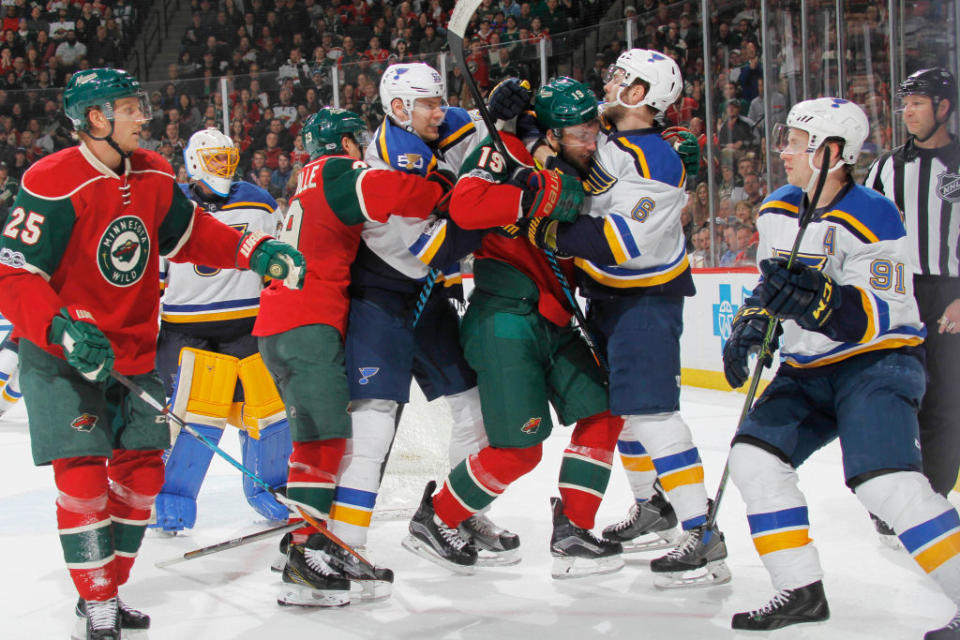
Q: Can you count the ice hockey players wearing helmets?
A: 7